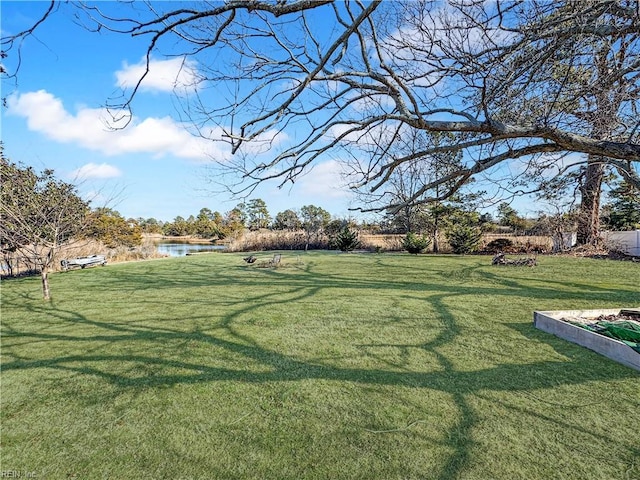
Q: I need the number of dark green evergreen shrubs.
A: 3